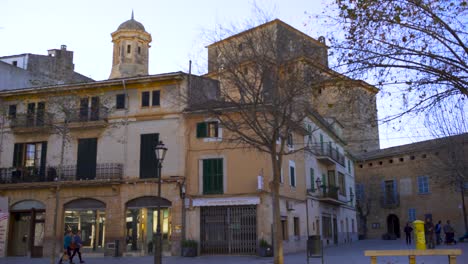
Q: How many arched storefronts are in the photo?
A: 3